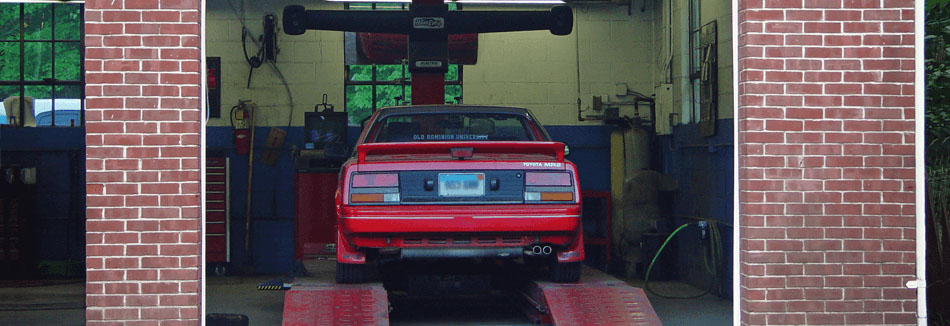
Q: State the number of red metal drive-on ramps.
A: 2